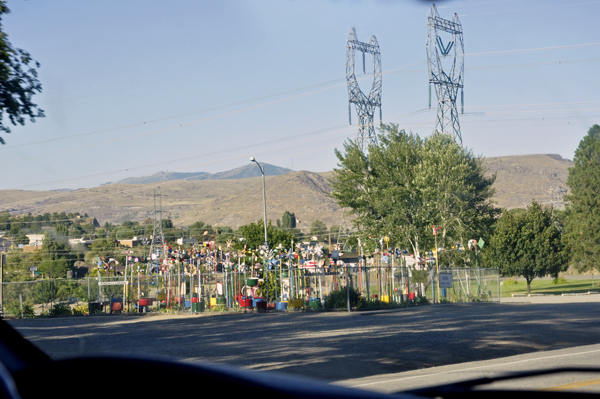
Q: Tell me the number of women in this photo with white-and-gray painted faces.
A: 0